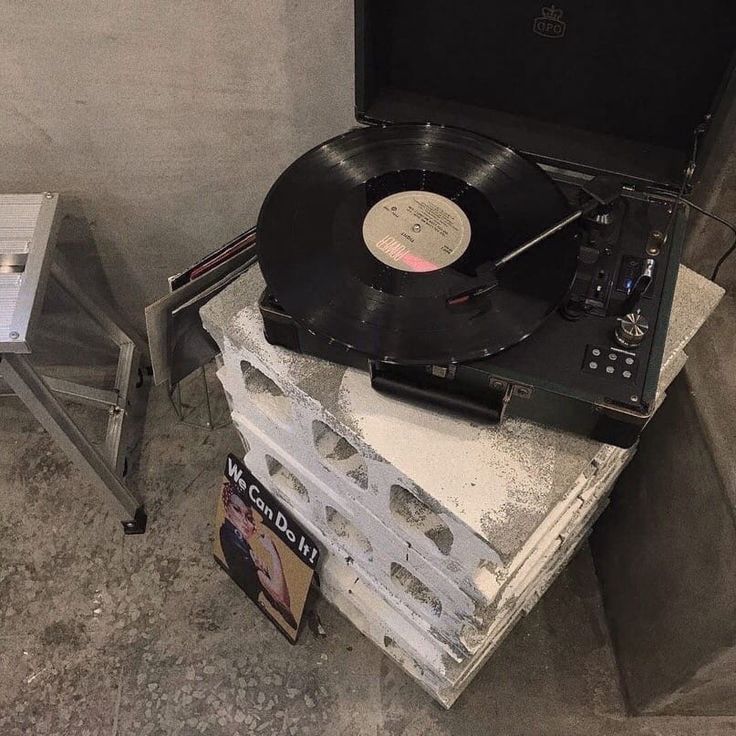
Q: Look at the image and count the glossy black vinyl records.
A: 1